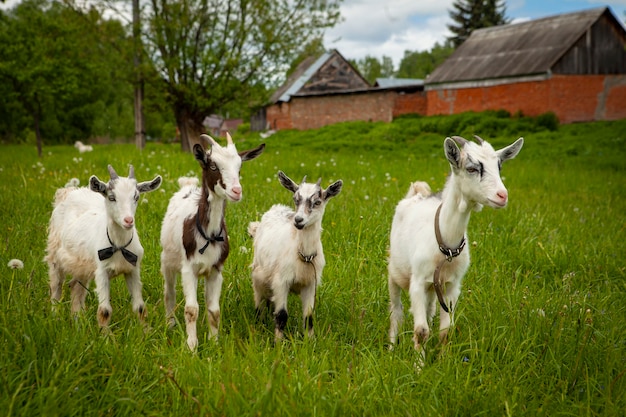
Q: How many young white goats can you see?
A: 4